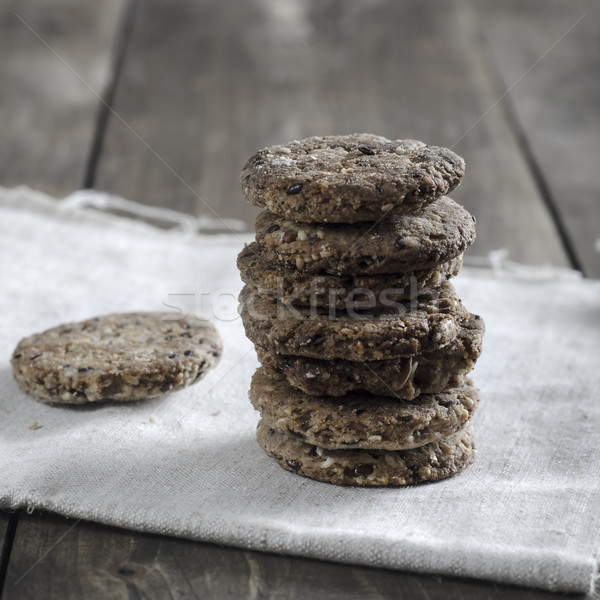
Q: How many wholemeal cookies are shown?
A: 8